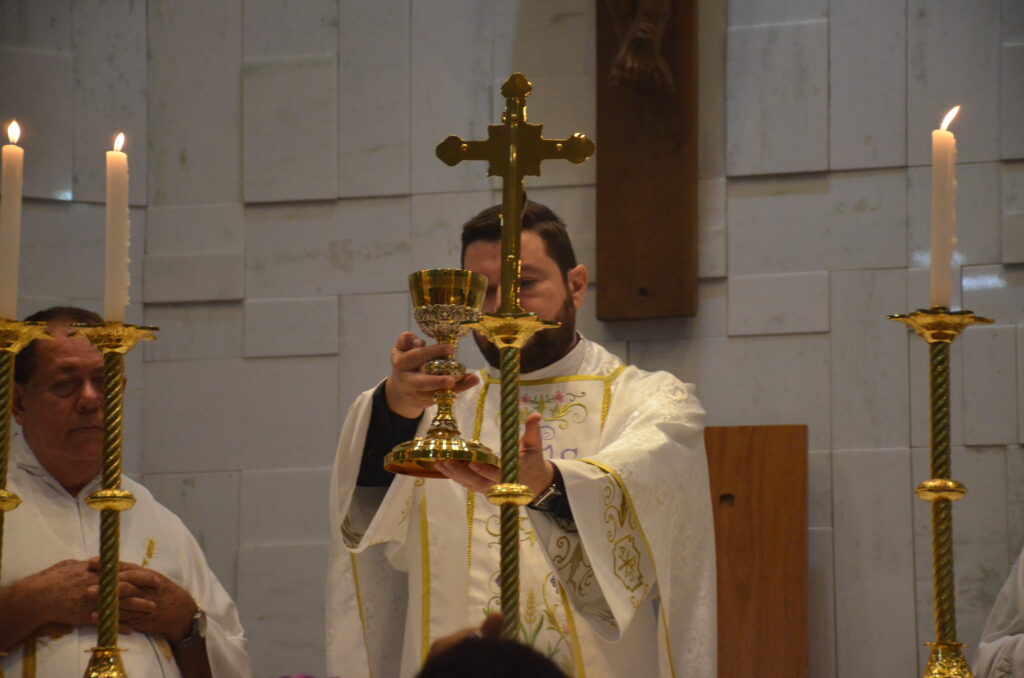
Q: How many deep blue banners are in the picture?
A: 0